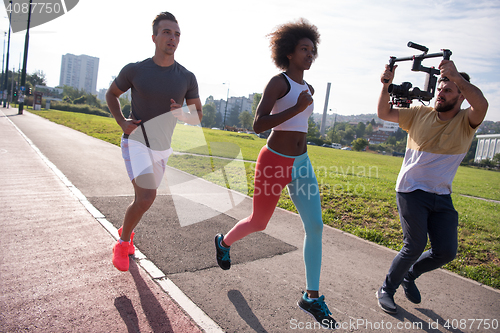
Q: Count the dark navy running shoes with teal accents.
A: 2